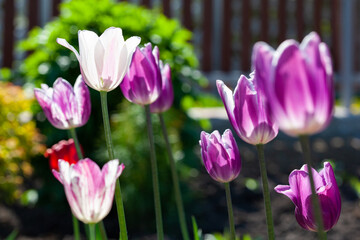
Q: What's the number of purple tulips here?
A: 7